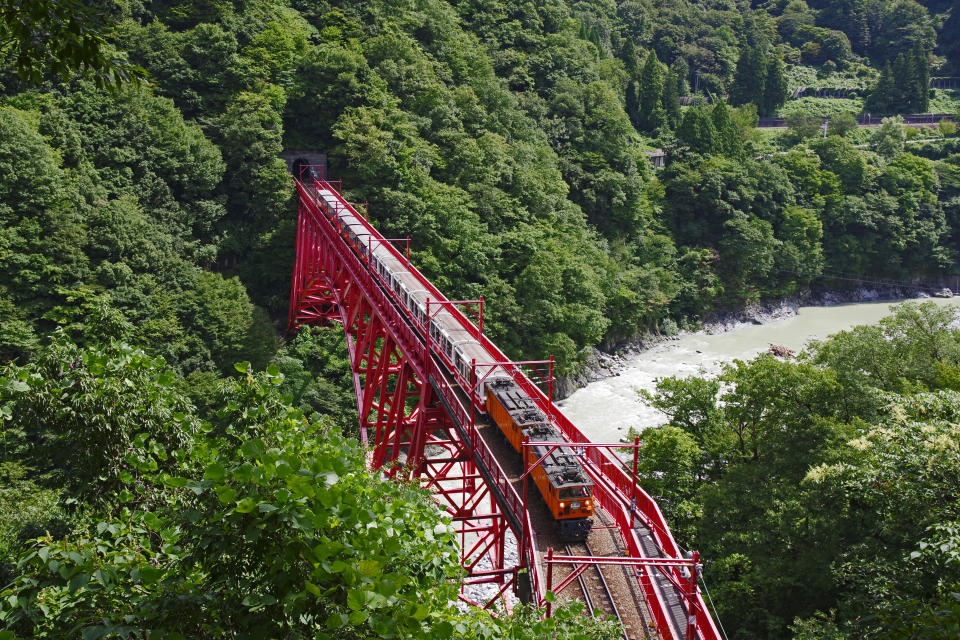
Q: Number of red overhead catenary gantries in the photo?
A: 8